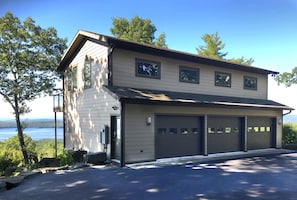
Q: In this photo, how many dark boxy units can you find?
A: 2